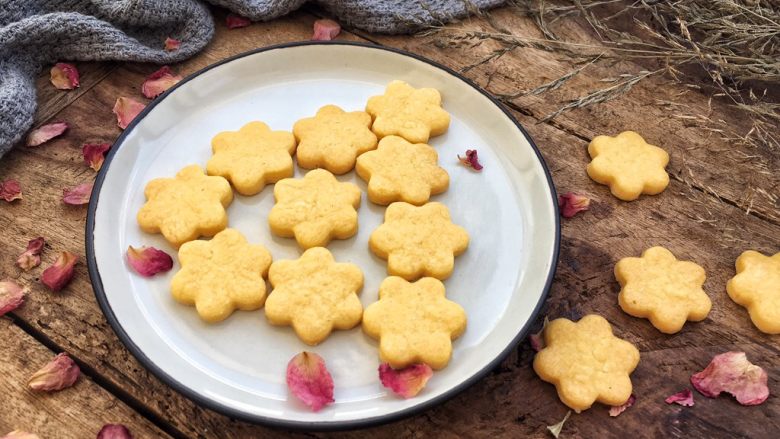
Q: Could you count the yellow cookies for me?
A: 14